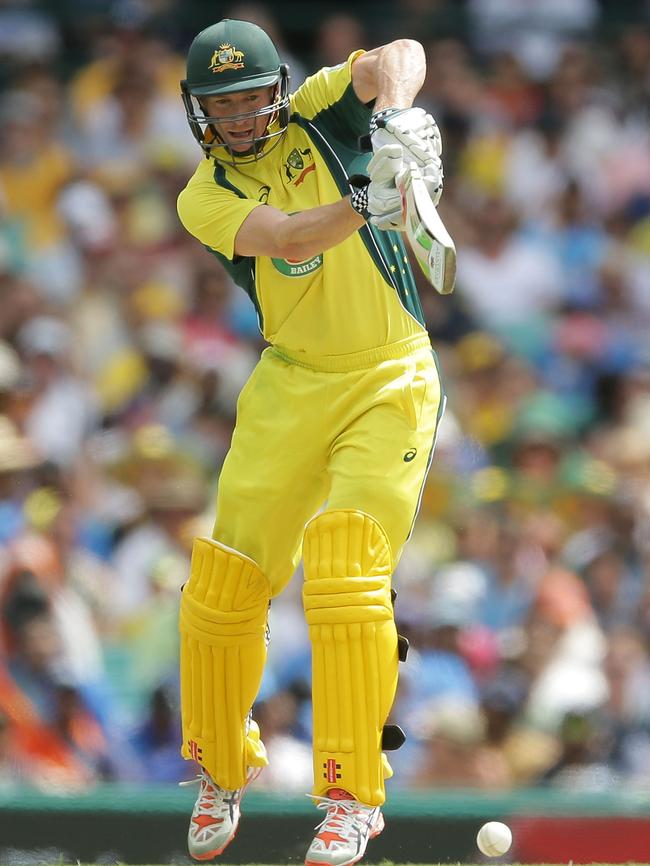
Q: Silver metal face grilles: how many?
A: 1